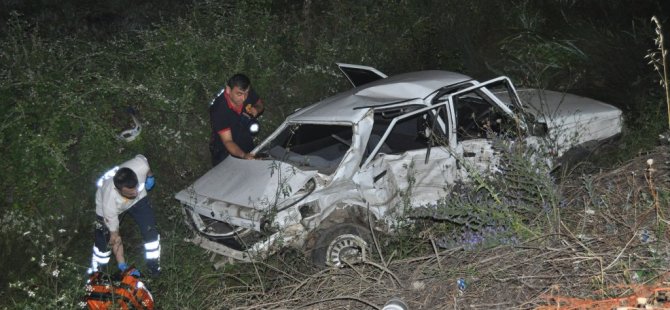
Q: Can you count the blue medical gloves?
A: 2